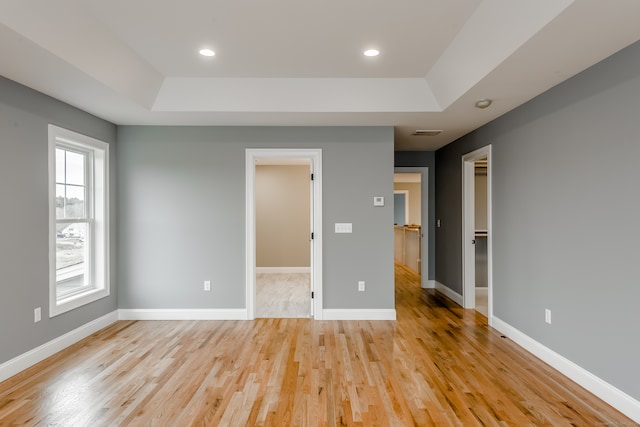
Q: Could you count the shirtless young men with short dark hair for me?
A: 0